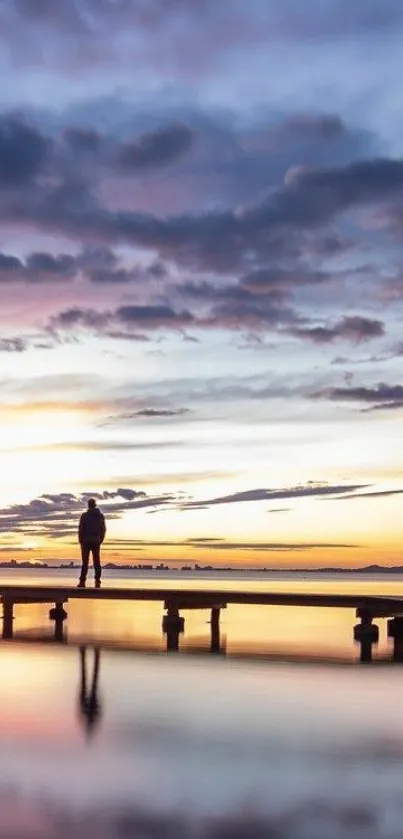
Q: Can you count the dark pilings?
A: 6